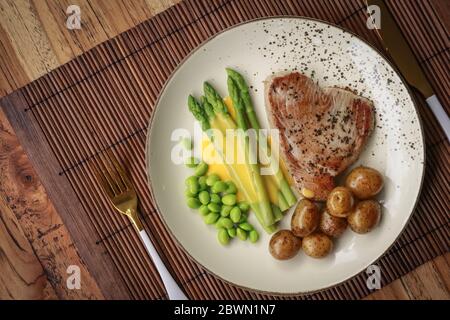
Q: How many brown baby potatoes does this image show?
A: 7